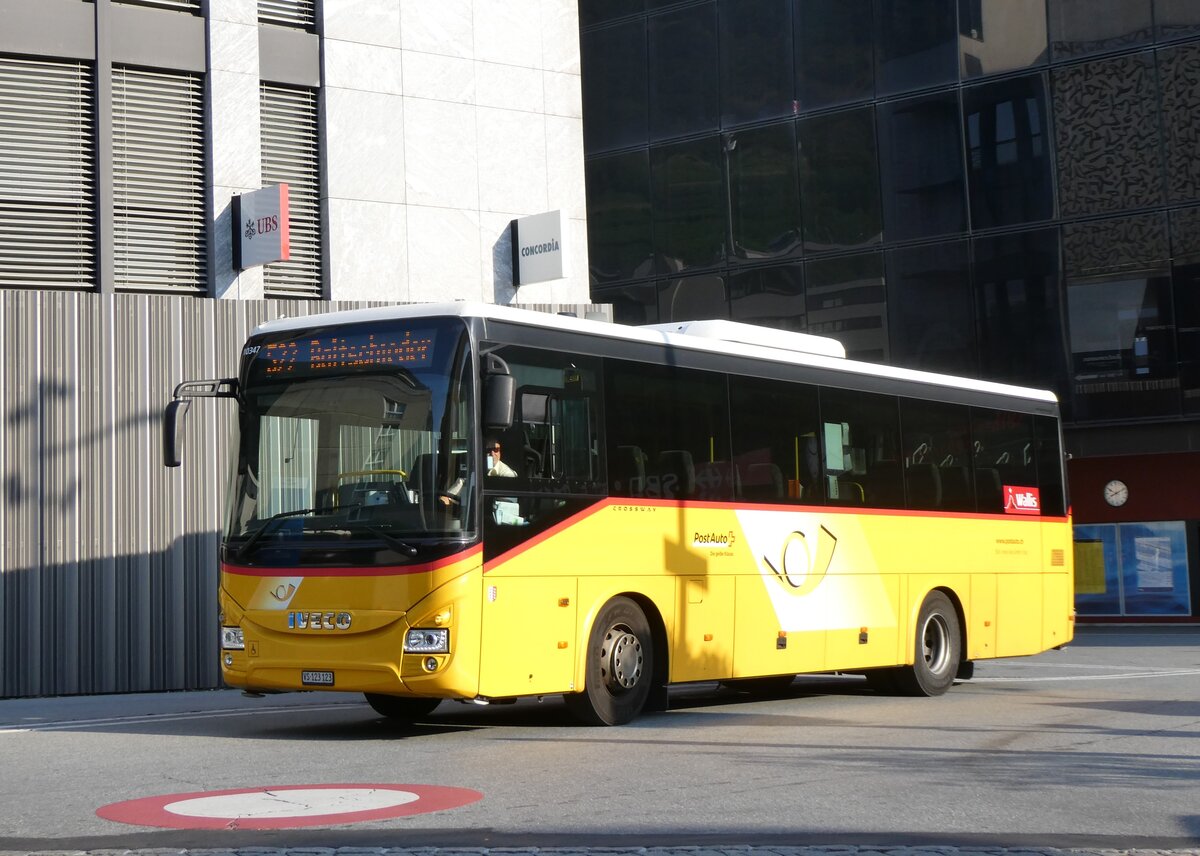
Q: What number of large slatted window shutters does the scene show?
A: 3